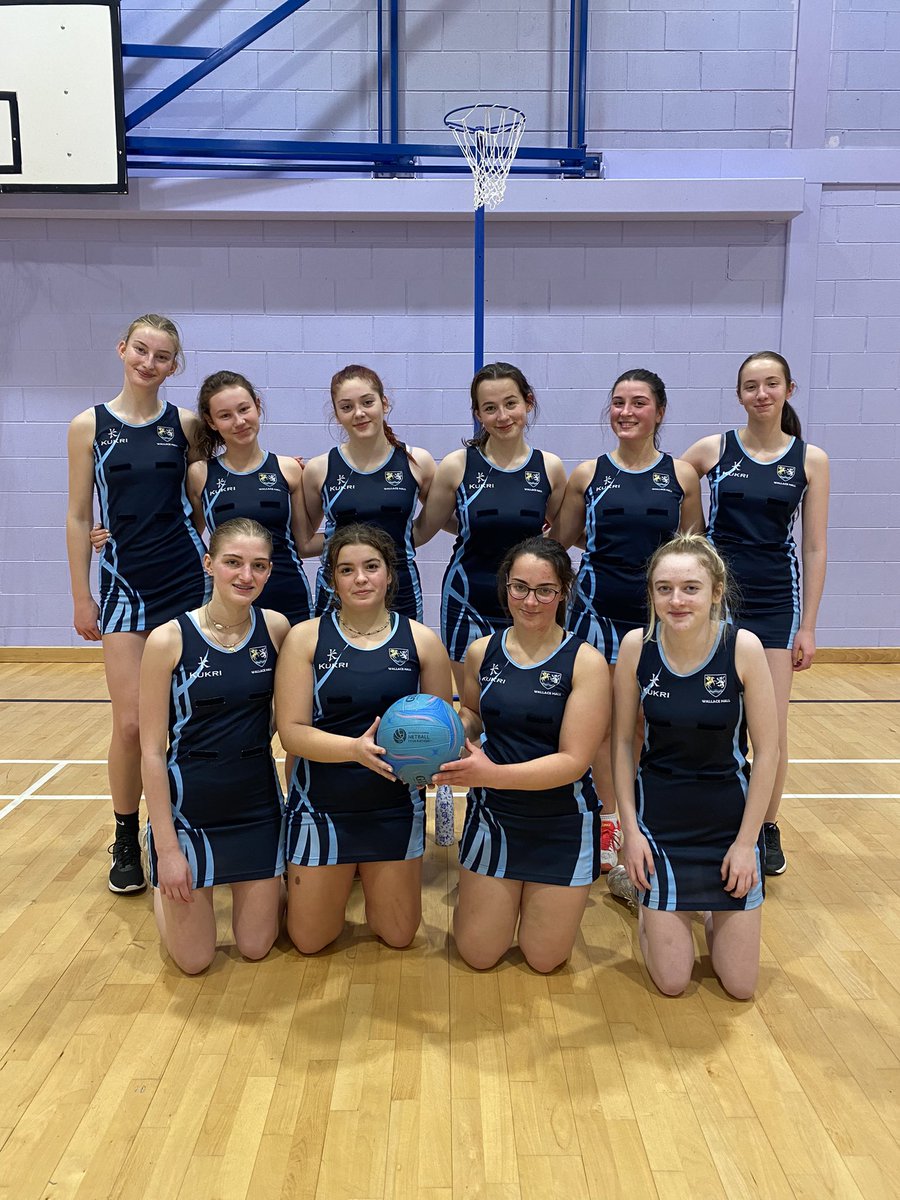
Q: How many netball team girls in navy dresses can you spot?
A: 10